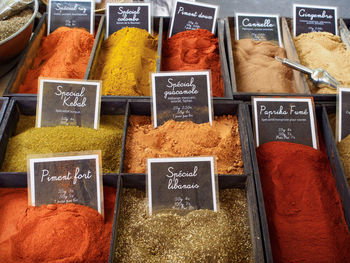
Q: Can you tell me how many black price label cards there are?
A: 11